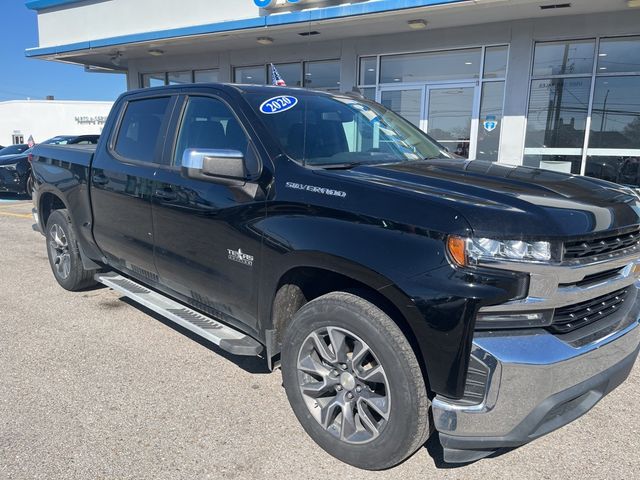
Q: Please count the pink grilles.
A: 0